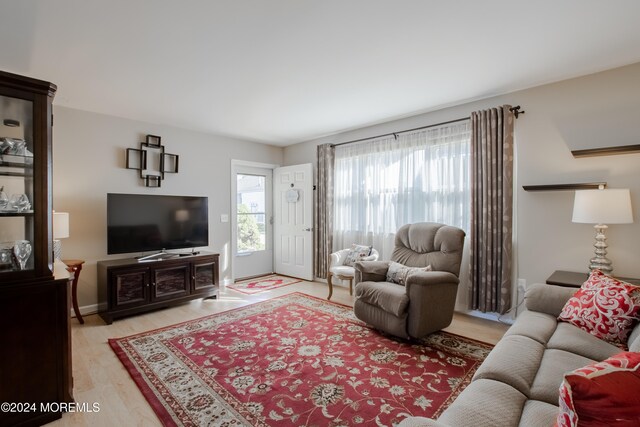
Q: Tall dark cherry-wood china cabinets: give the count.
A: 1